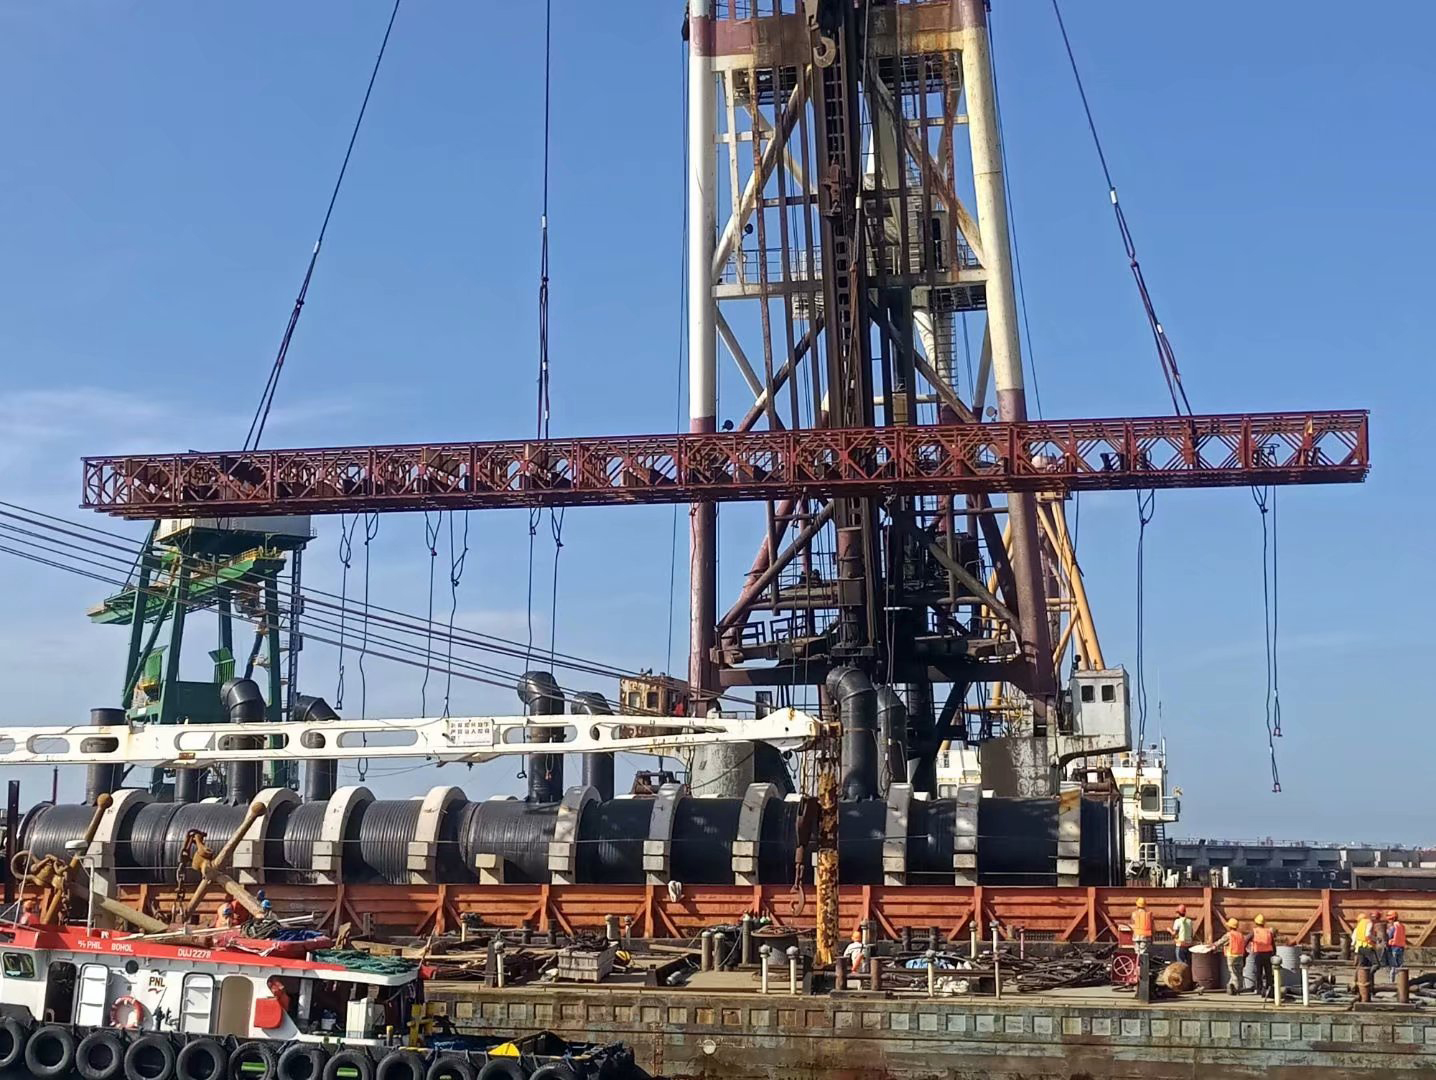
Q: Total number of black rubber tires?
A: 12